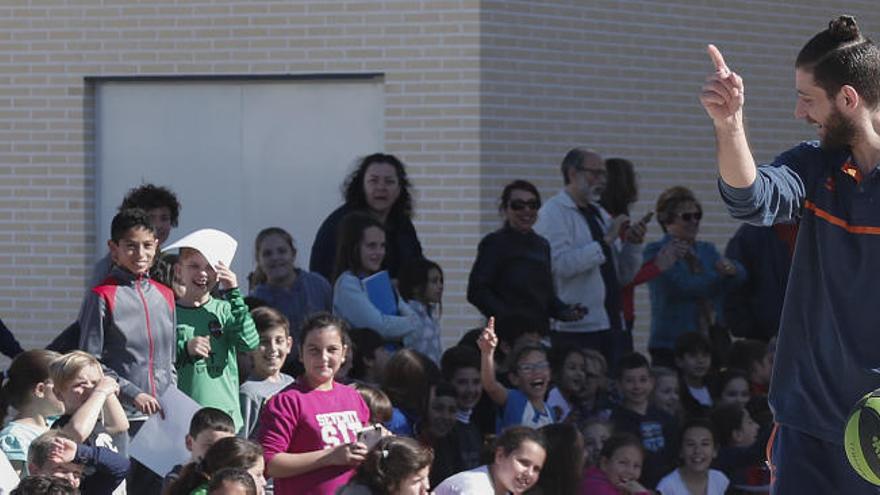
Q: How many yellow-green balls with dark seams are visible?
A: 1